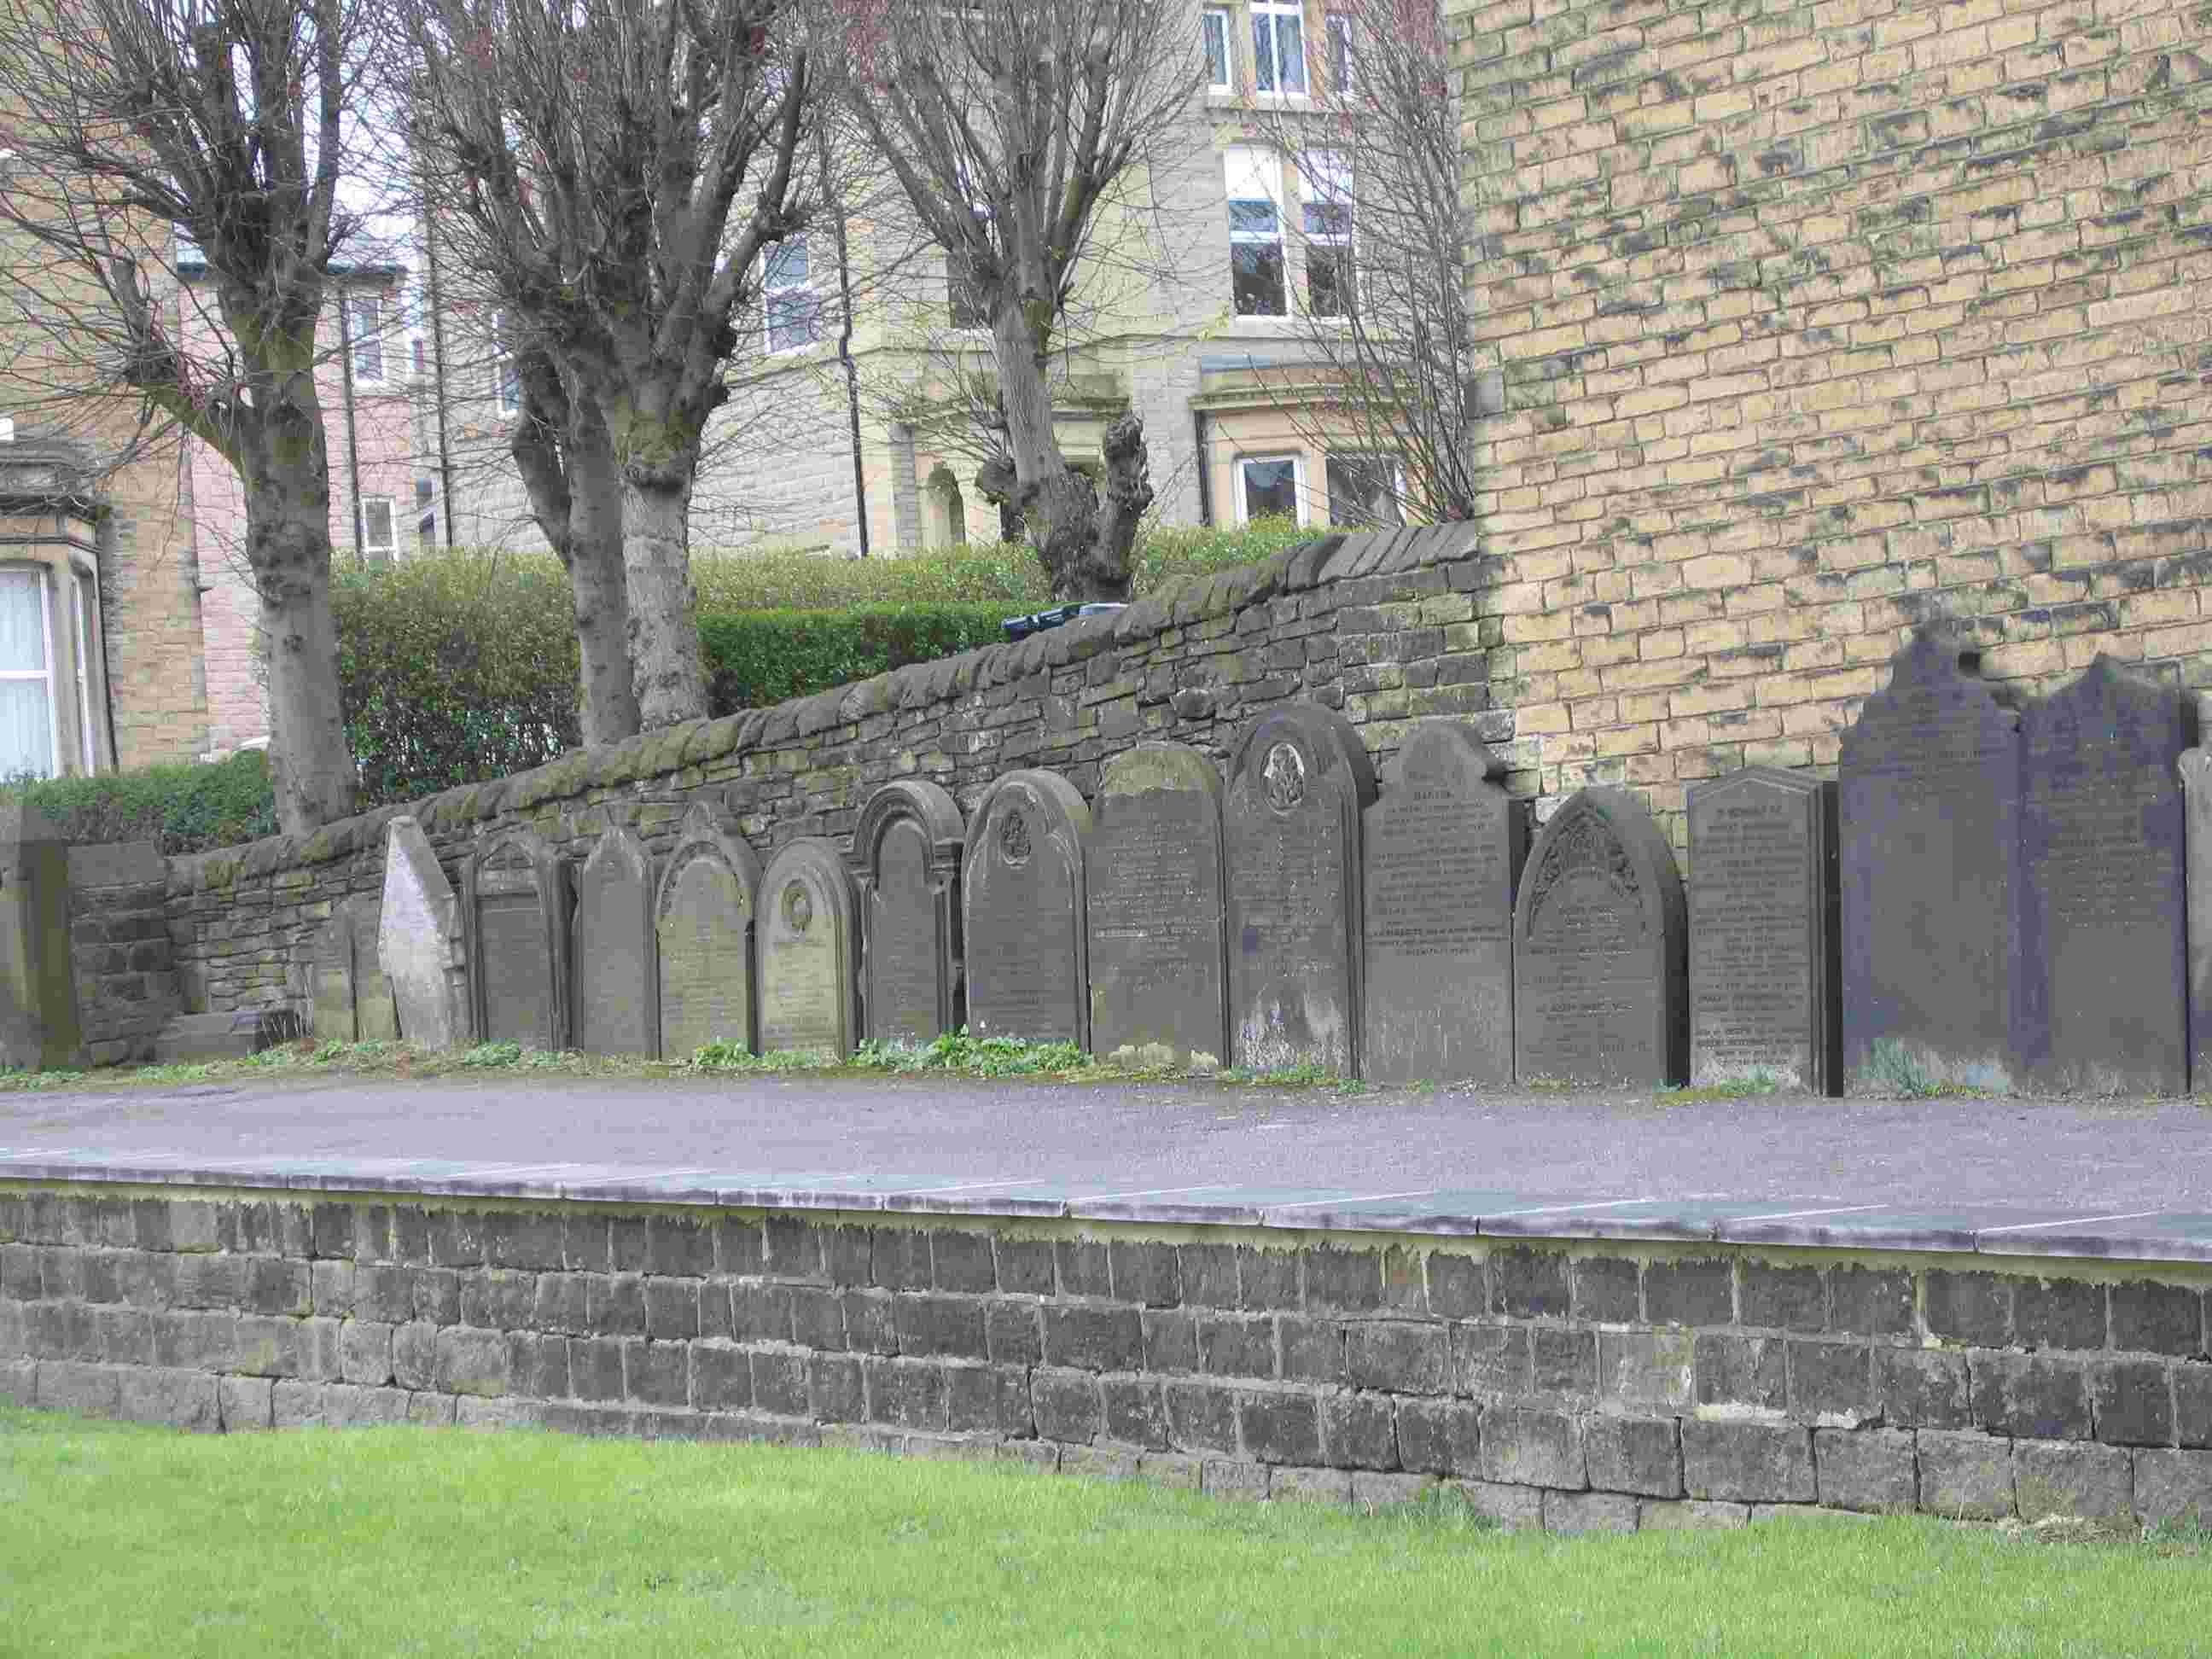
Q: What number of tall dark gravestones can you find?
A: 2